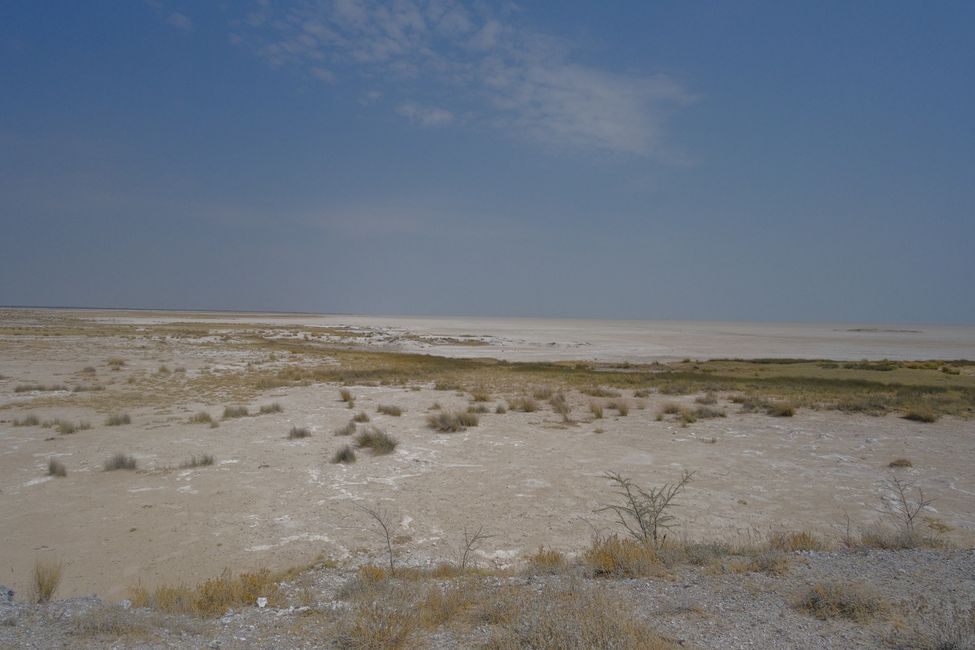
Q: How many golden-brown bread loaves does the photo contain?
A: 0